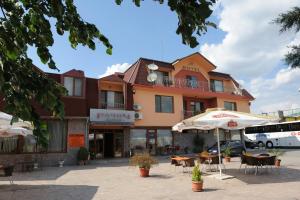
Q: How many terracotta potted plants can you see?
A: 4